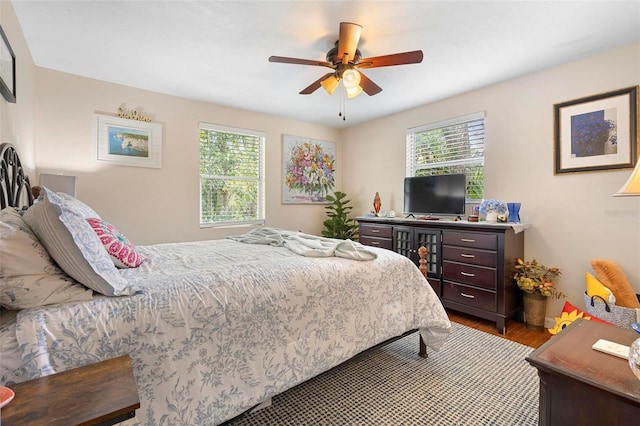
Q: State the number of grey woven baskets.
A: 1